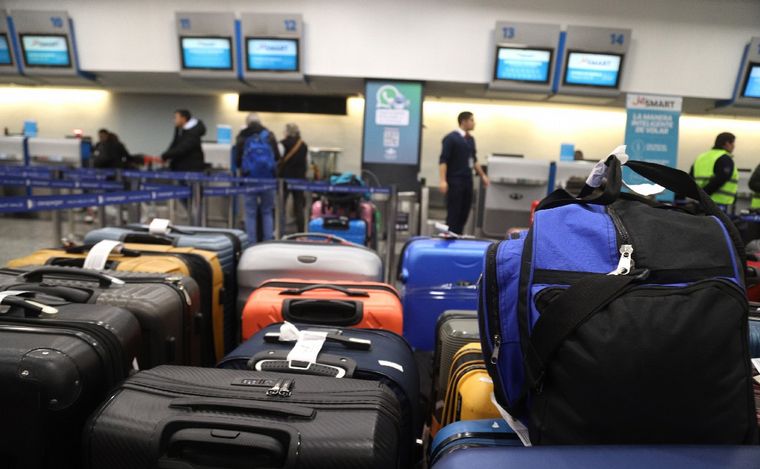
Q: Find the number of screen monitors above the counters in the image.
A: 7